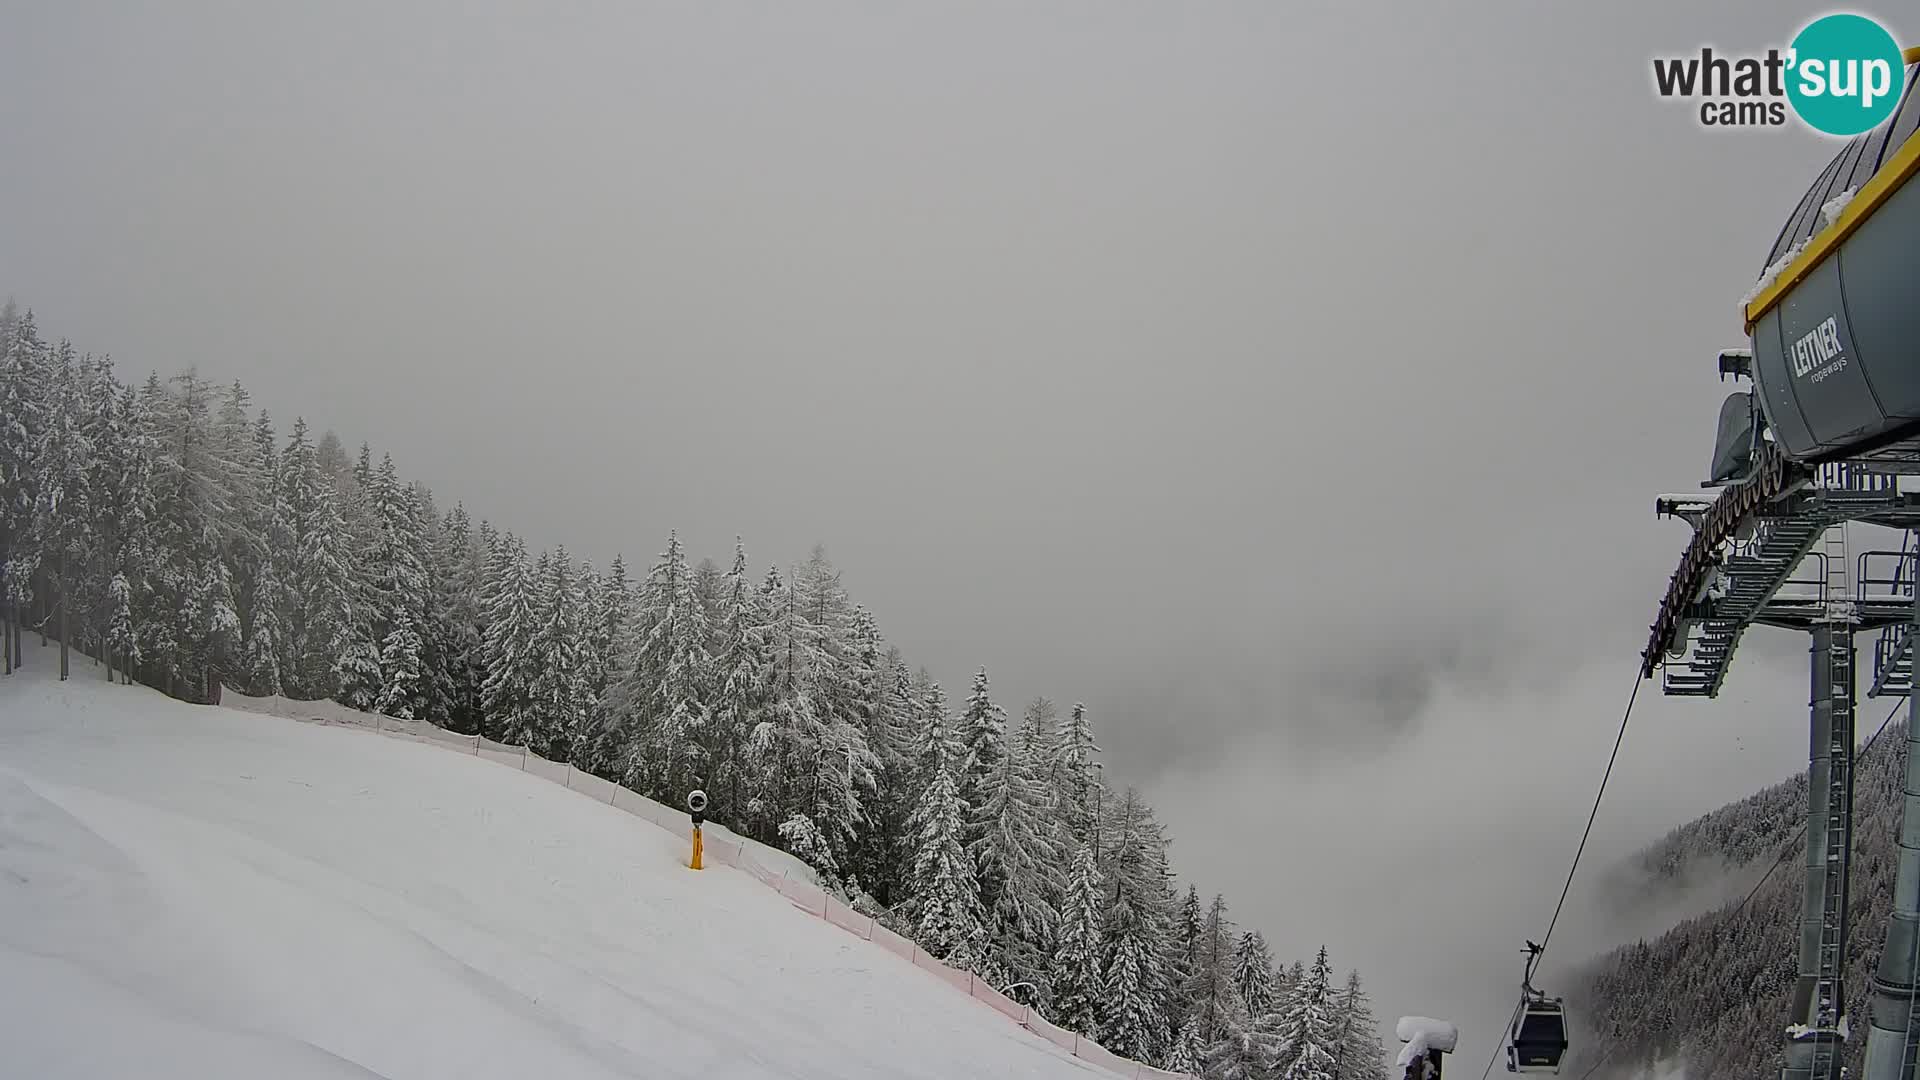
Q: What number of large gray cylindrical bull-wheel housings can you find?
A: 1